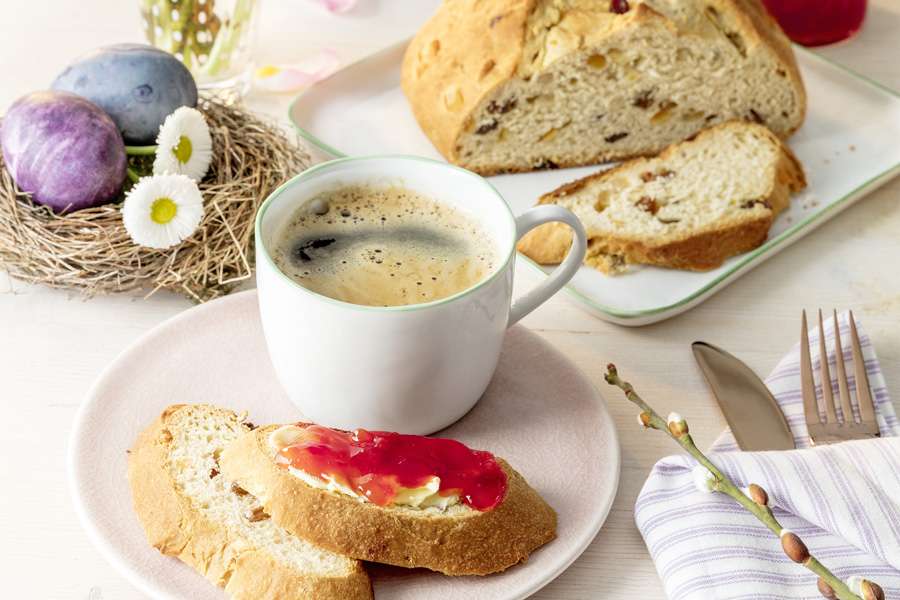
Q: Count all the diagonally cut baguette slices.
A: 2